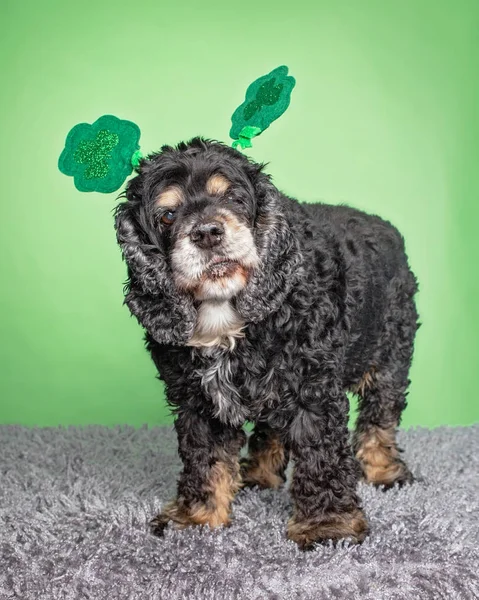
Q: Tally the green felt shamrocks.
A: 2